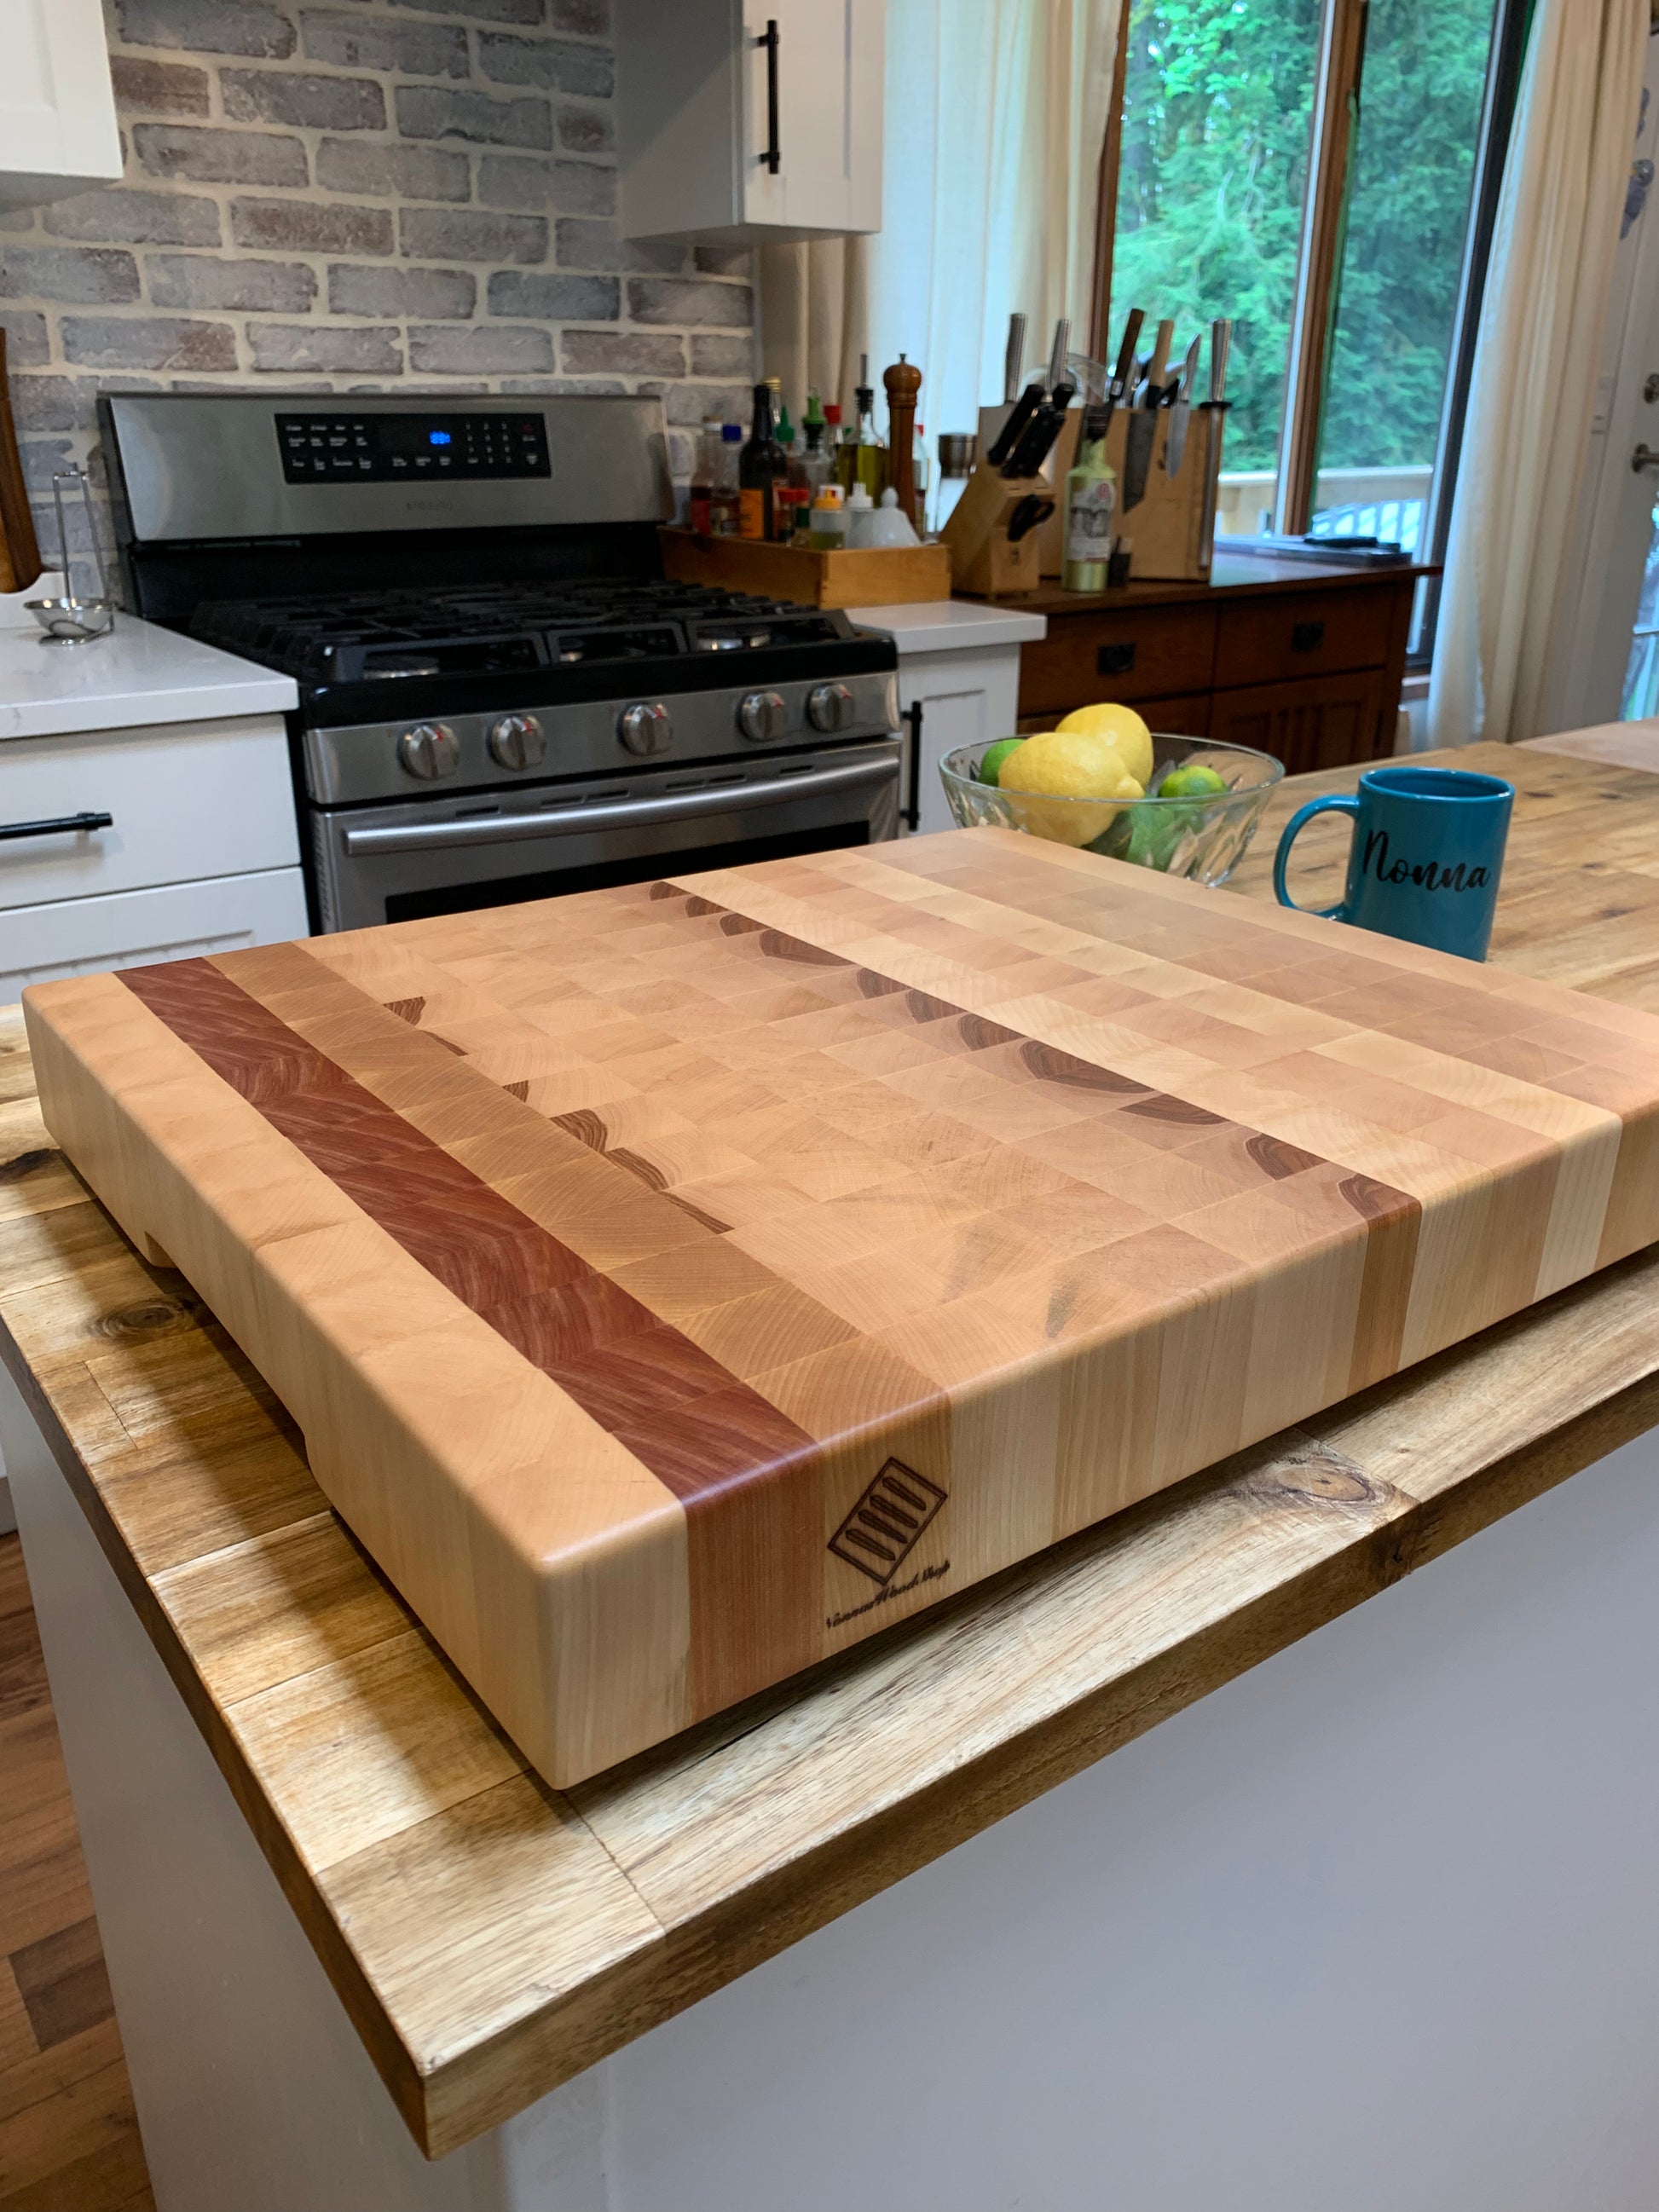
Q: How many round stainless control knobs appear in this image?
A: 5